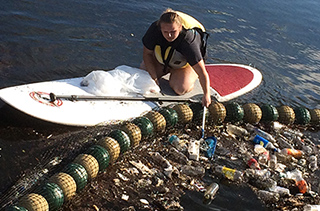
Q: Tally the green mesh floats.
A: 11